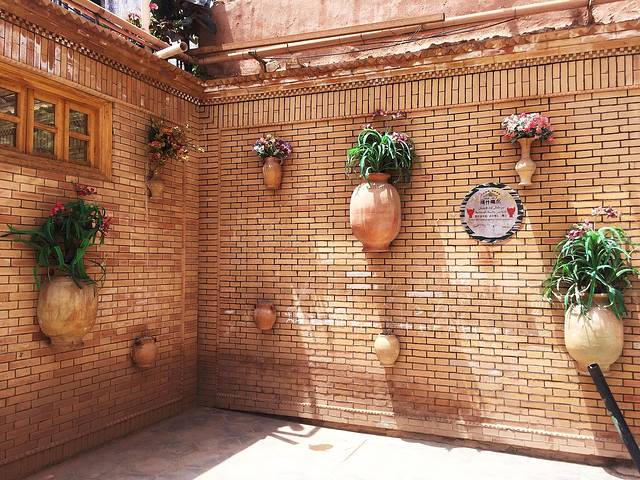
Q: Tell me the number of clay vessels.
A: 9